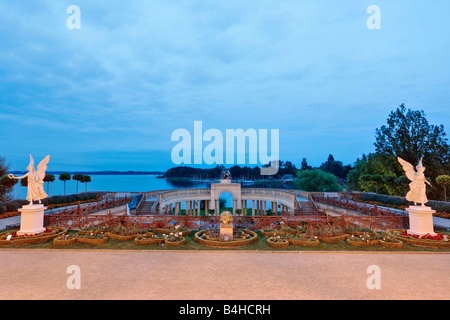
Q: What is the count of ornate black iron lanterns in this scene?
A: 0